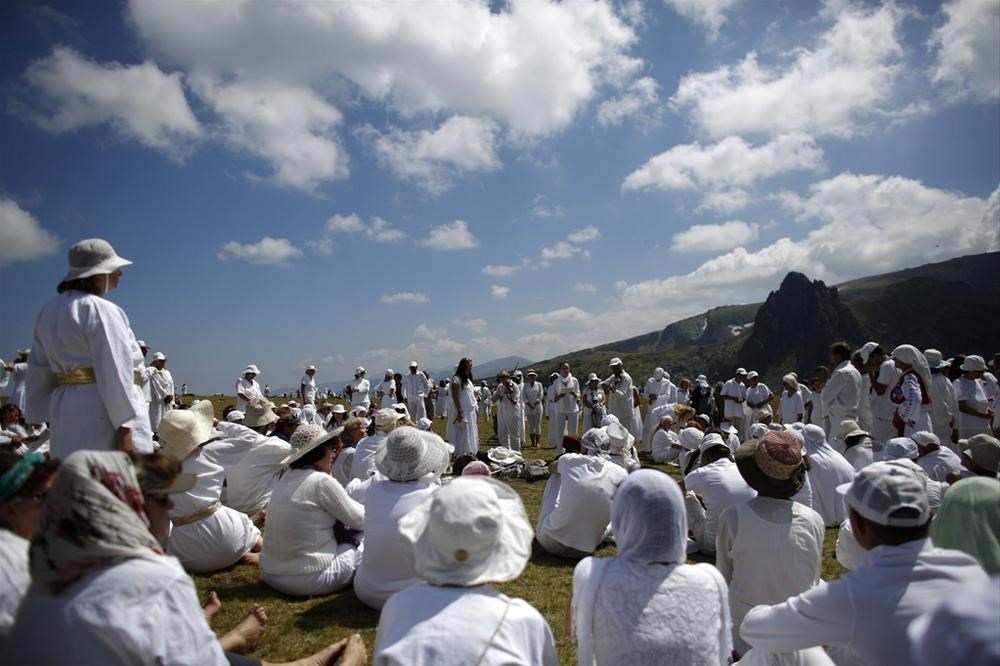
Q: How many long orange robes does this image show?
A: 0